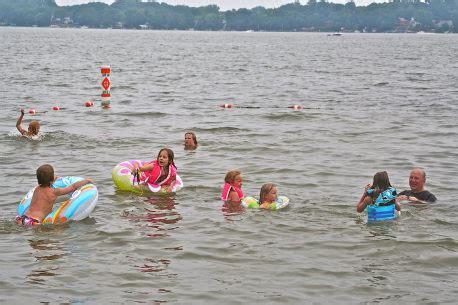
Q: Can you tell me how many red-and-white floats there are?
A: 5